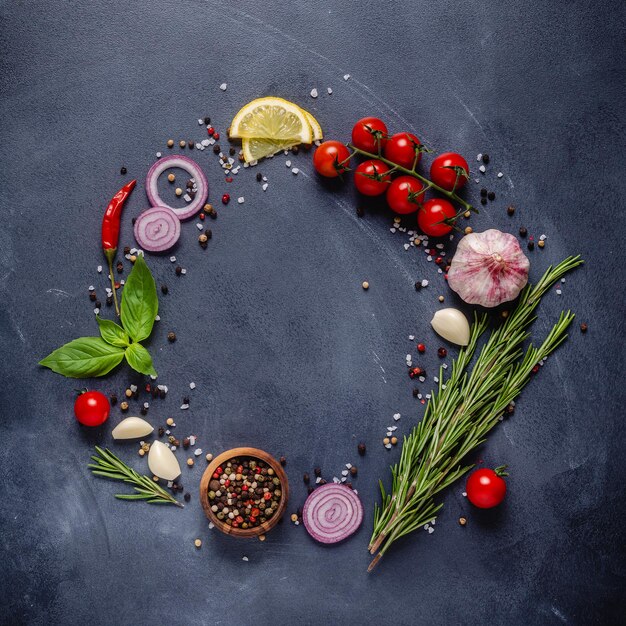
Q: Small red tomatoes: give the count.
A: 9